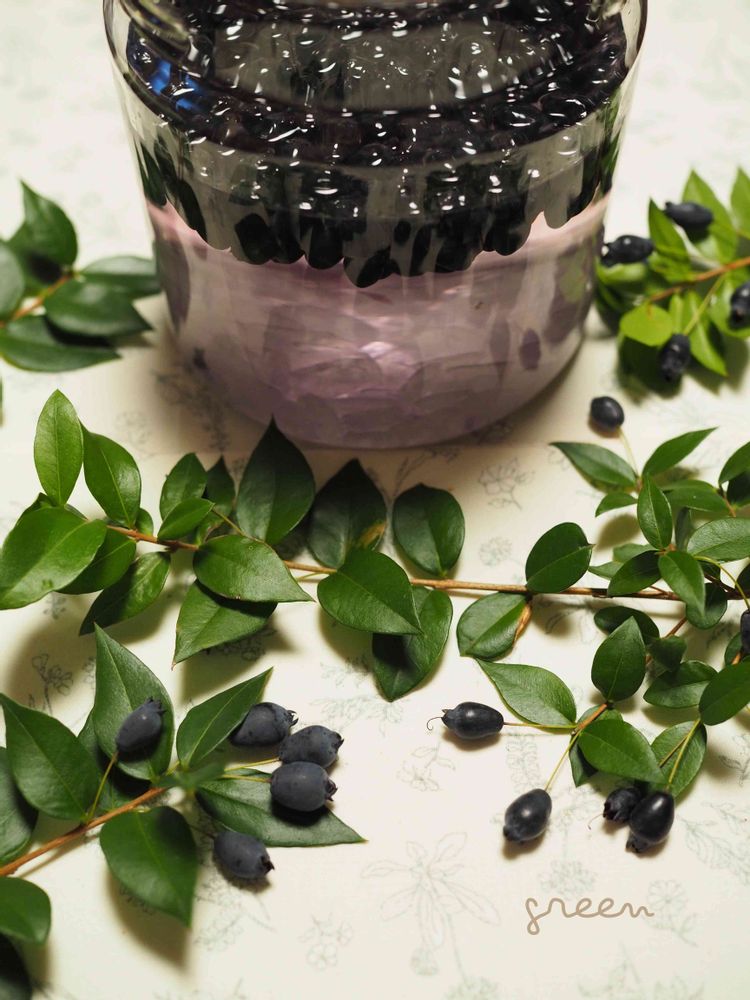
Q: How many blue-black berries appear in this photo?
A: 15